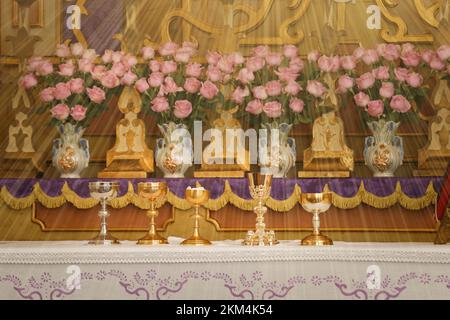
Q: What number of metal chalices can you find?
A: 5